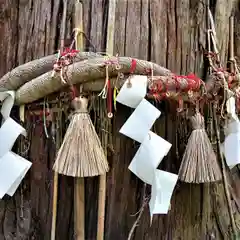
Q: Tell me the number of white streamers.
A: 3